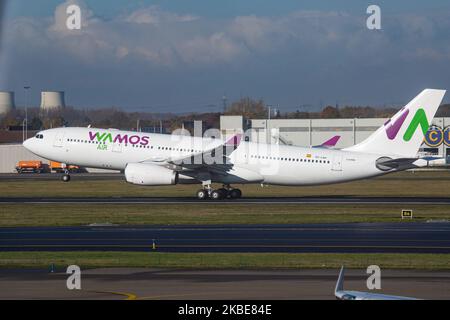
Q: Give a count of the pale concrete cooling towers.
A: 2